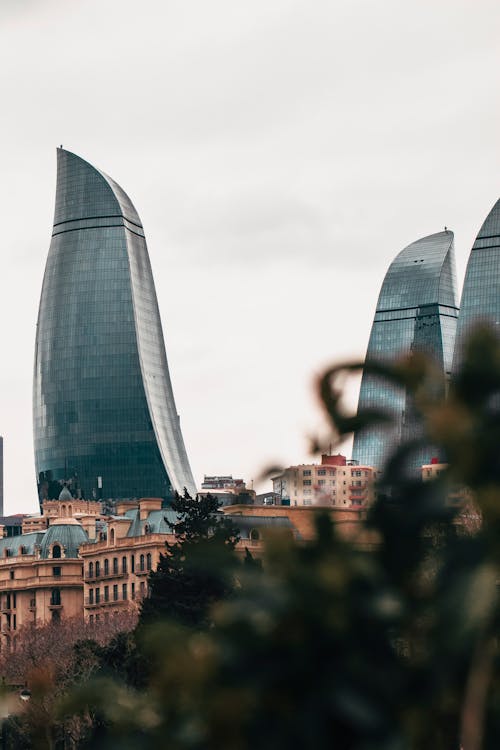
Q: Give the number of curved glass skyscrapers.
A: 3